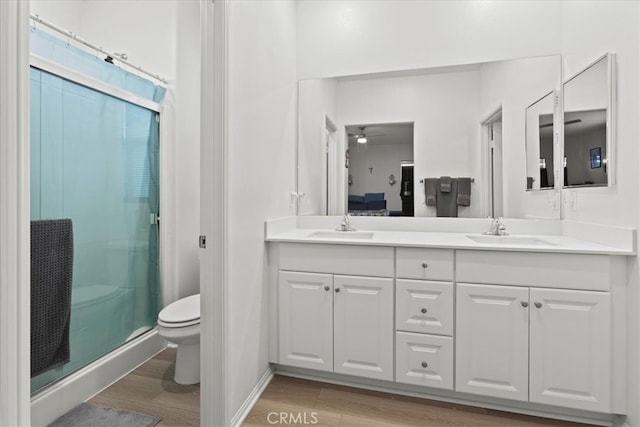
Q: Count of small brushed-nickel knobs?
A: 7